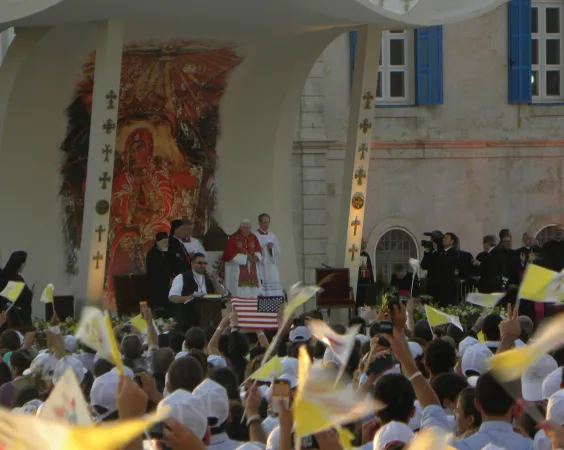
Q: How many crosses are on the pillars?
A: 12